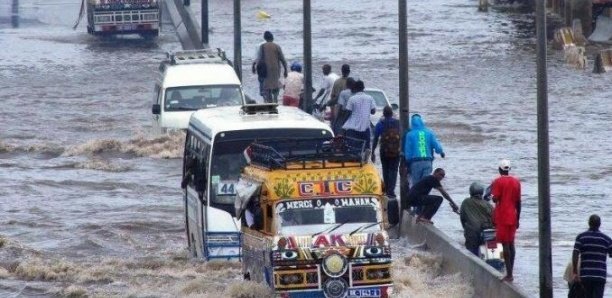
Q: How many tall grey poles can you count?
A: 5